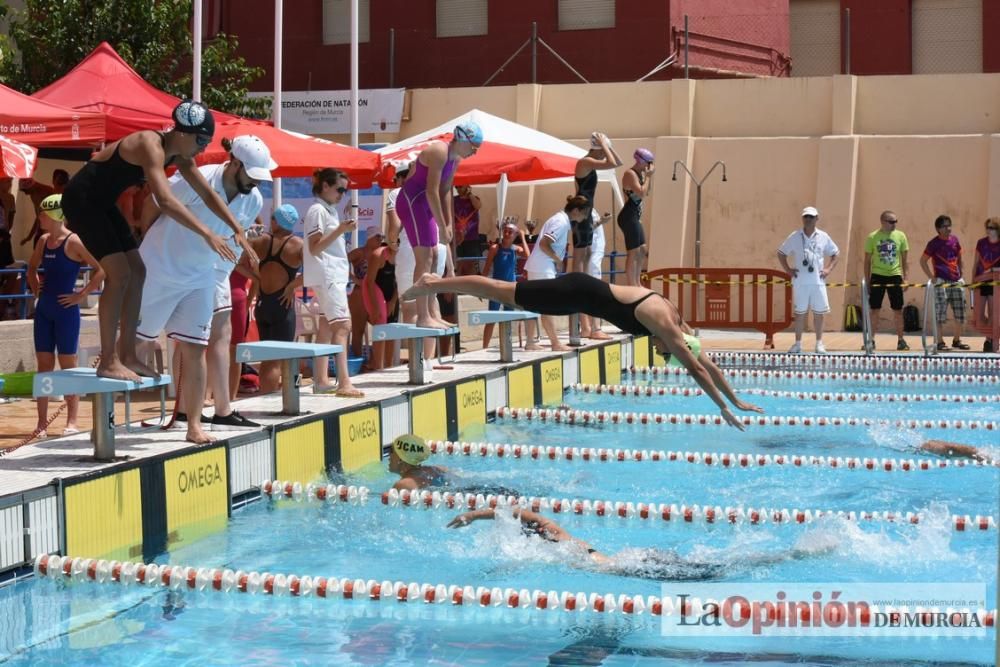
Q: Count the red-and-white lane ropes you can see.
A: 7